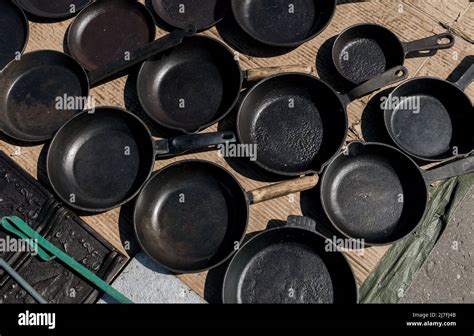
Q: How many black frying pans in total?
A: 14